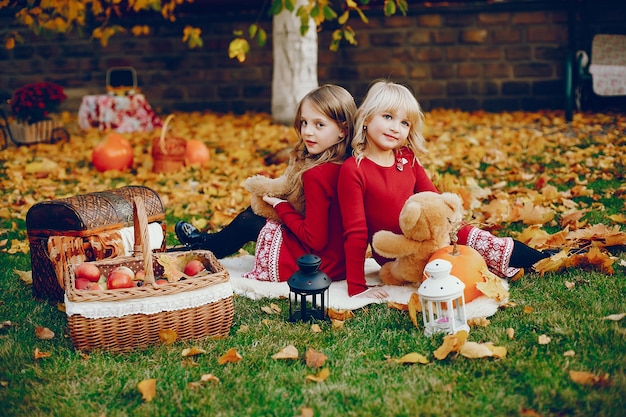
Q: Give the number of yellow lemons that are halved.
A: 0